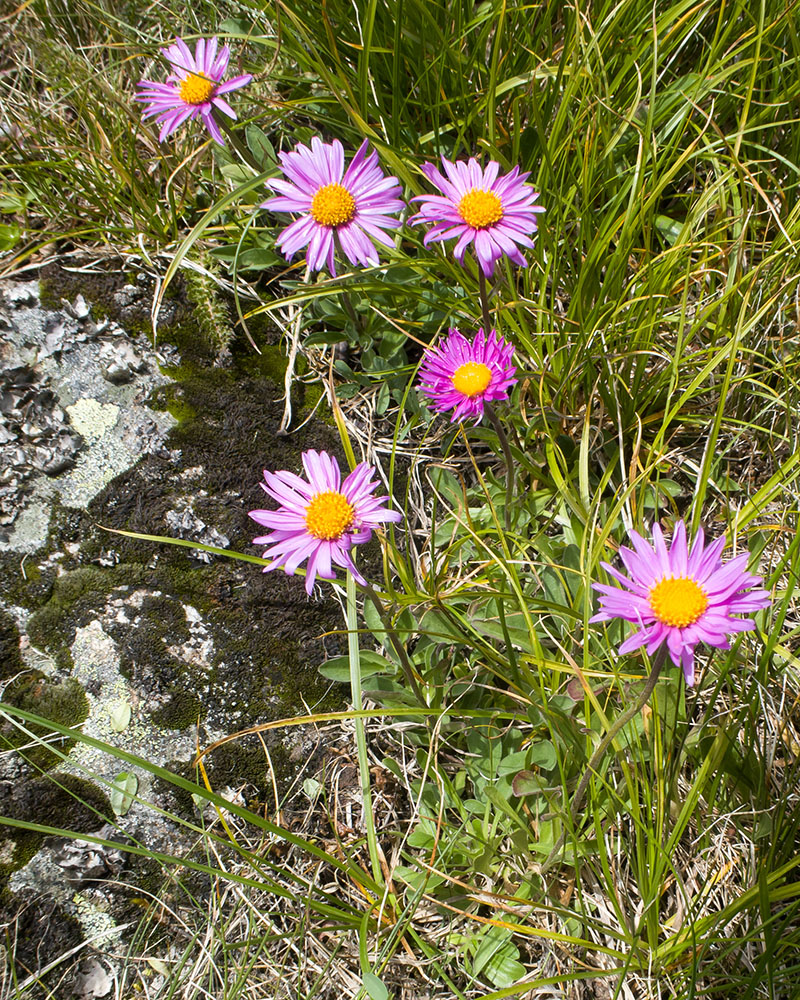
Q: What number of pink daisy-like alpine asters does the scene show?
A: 6